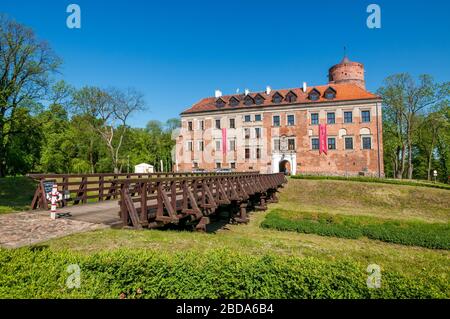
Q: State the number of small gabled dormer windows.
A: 8